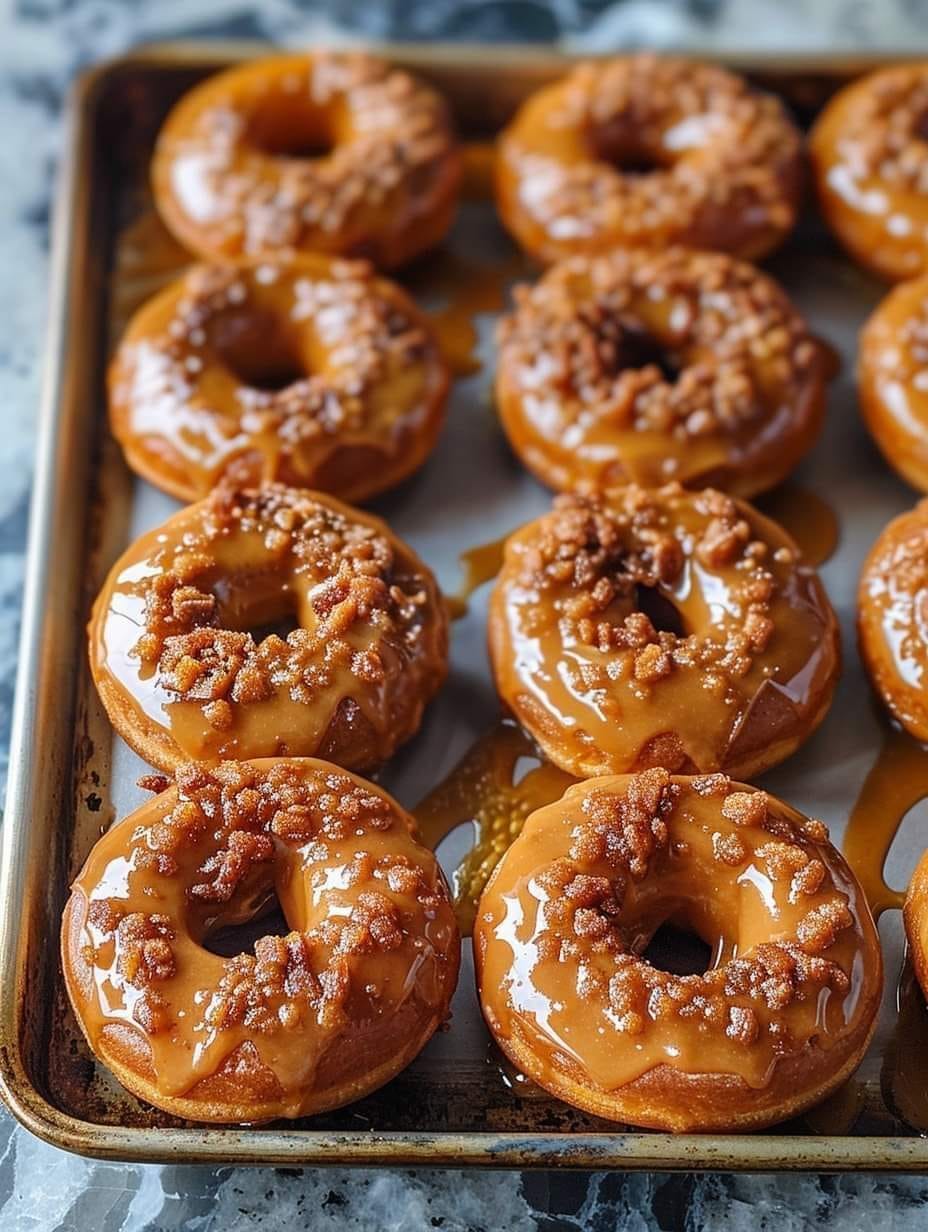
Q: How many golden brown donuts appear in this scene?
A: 12